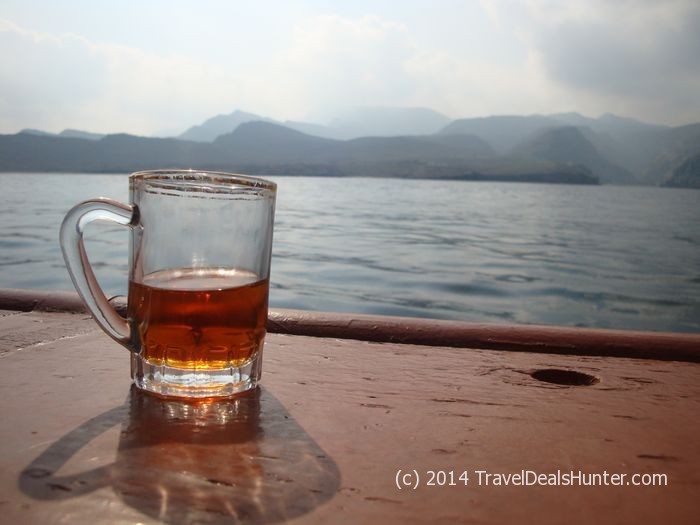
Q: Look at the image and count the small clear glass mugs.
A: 1